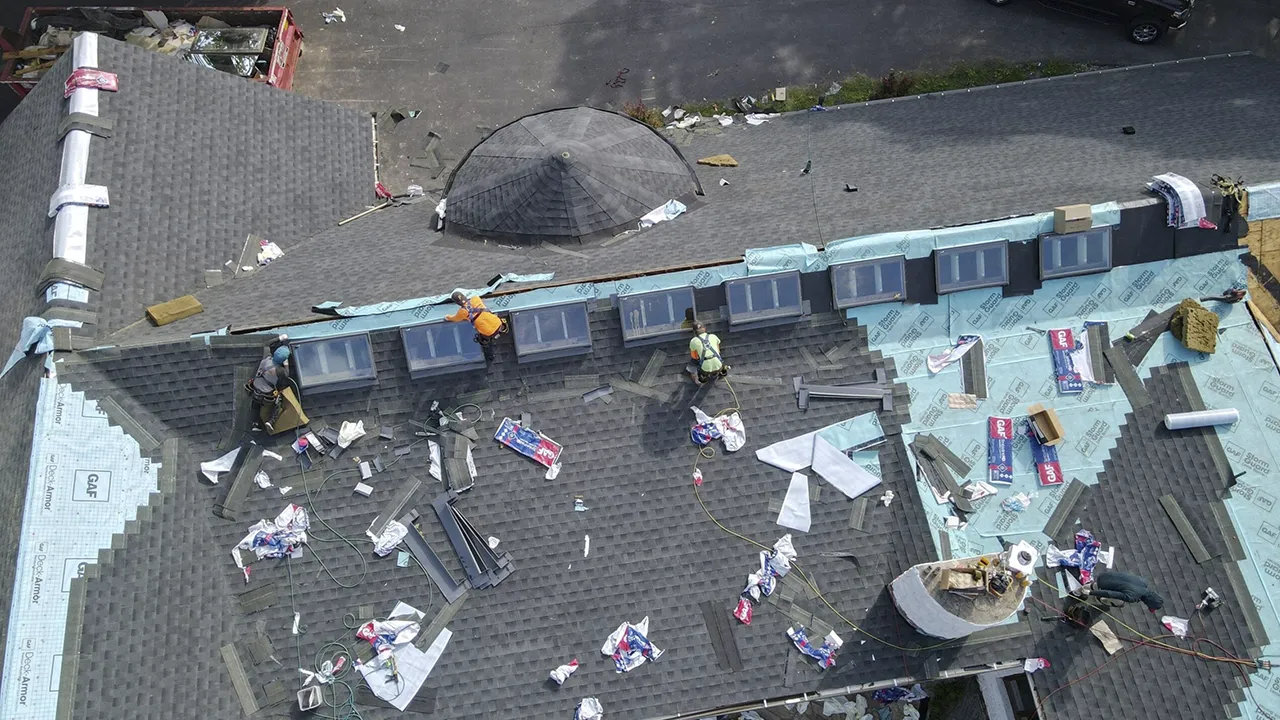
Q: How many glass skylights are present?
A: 8